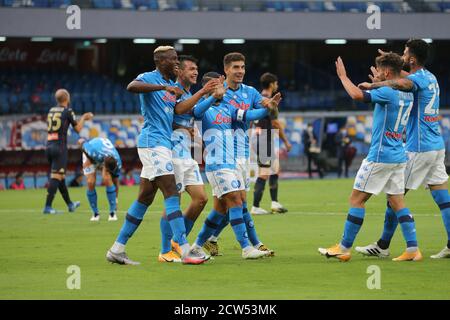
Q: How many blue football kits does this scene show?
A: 7